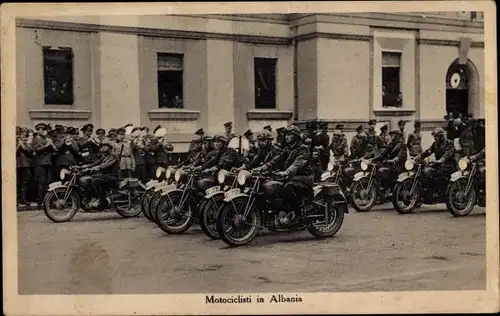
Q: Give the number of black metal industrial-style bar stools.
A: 0